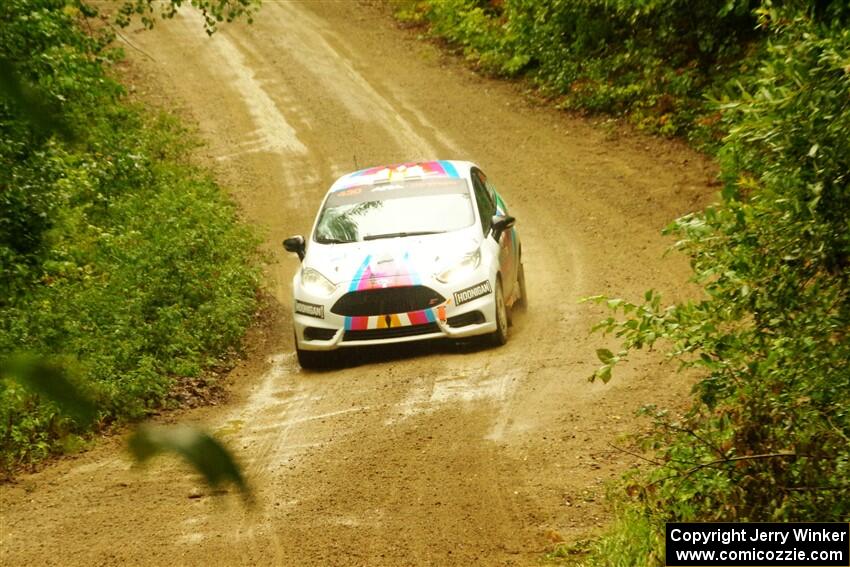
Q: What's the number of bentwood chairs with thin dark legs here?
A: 0